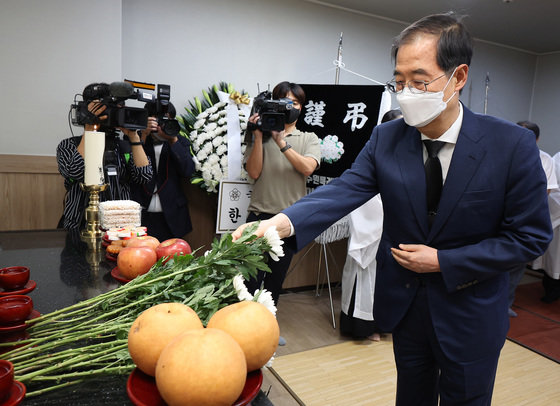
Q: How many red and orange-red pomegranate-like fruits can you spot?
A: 3